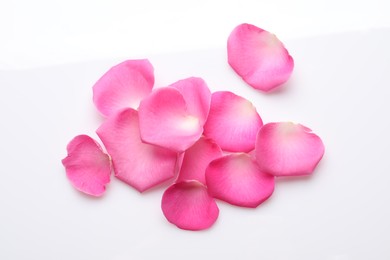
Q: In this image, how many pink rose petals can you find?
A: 11